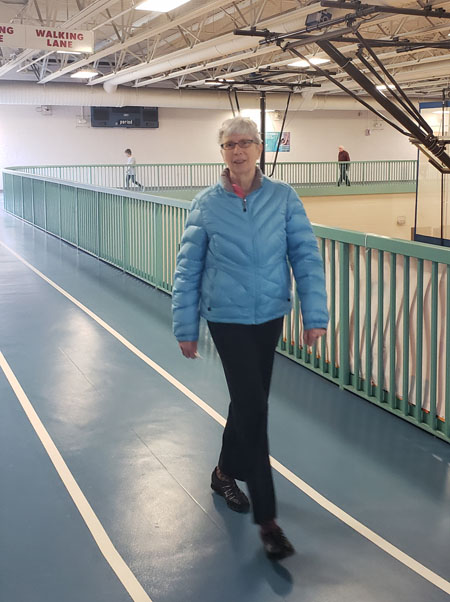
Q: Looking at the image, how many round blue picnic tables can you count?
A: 0